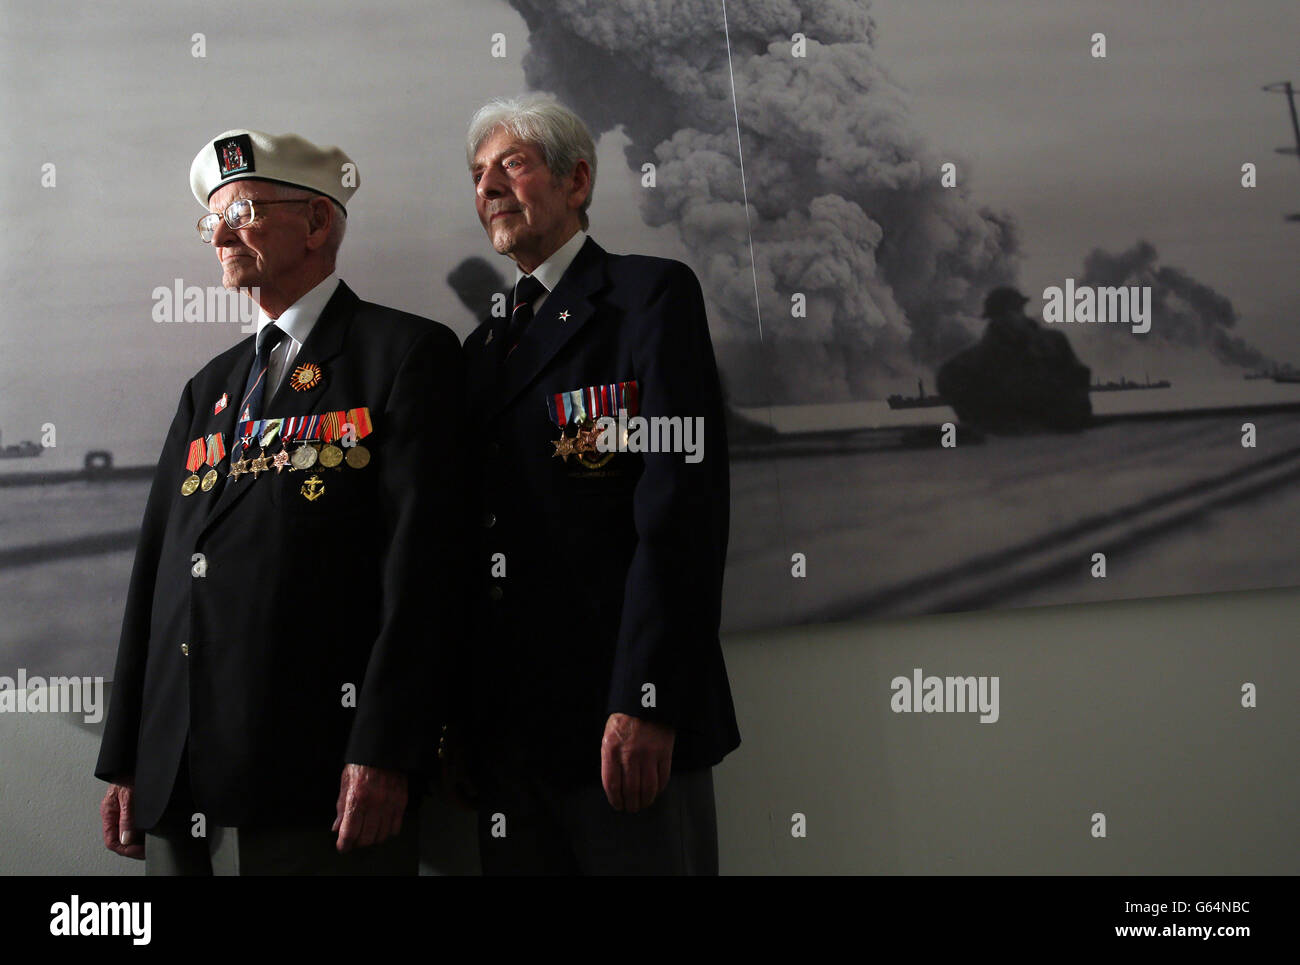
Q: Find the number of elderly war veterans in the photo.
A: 2